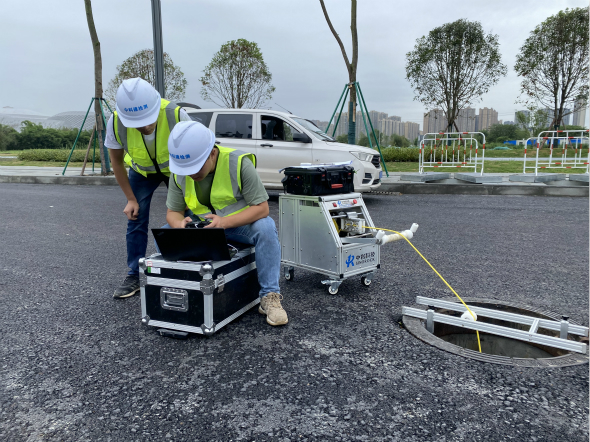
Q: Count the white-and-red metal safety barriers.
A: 4